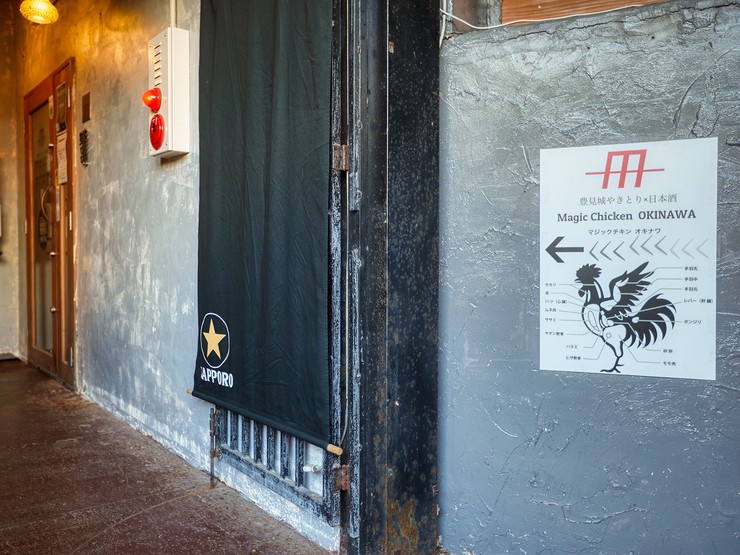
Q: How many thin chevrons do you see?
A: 9